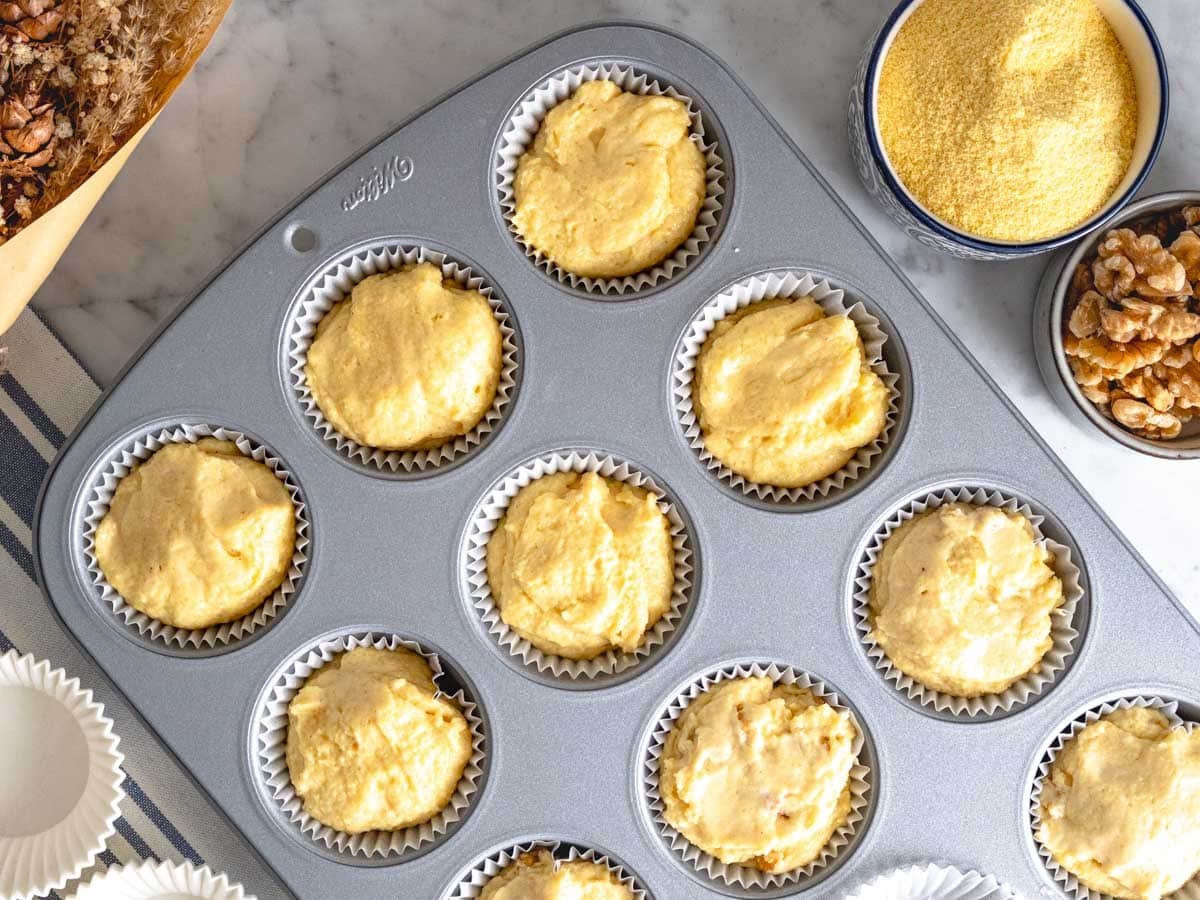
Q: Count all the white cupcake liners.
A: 13